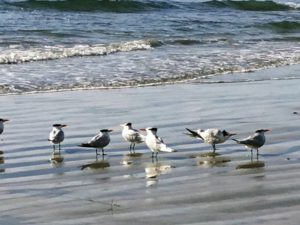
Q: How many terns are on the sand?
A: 7